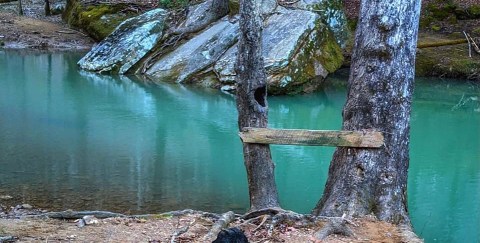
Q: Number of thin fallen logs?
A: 1